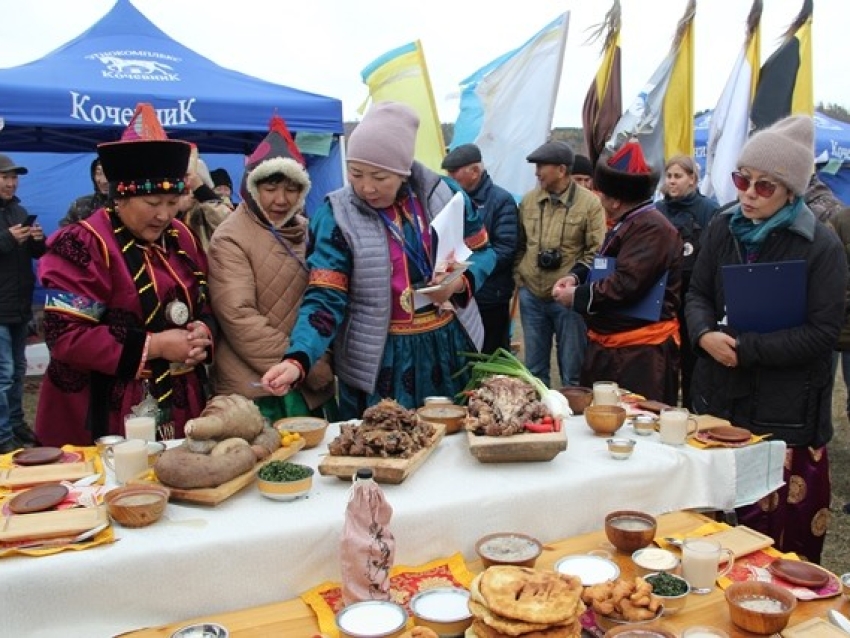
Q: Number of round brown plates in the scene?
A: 5